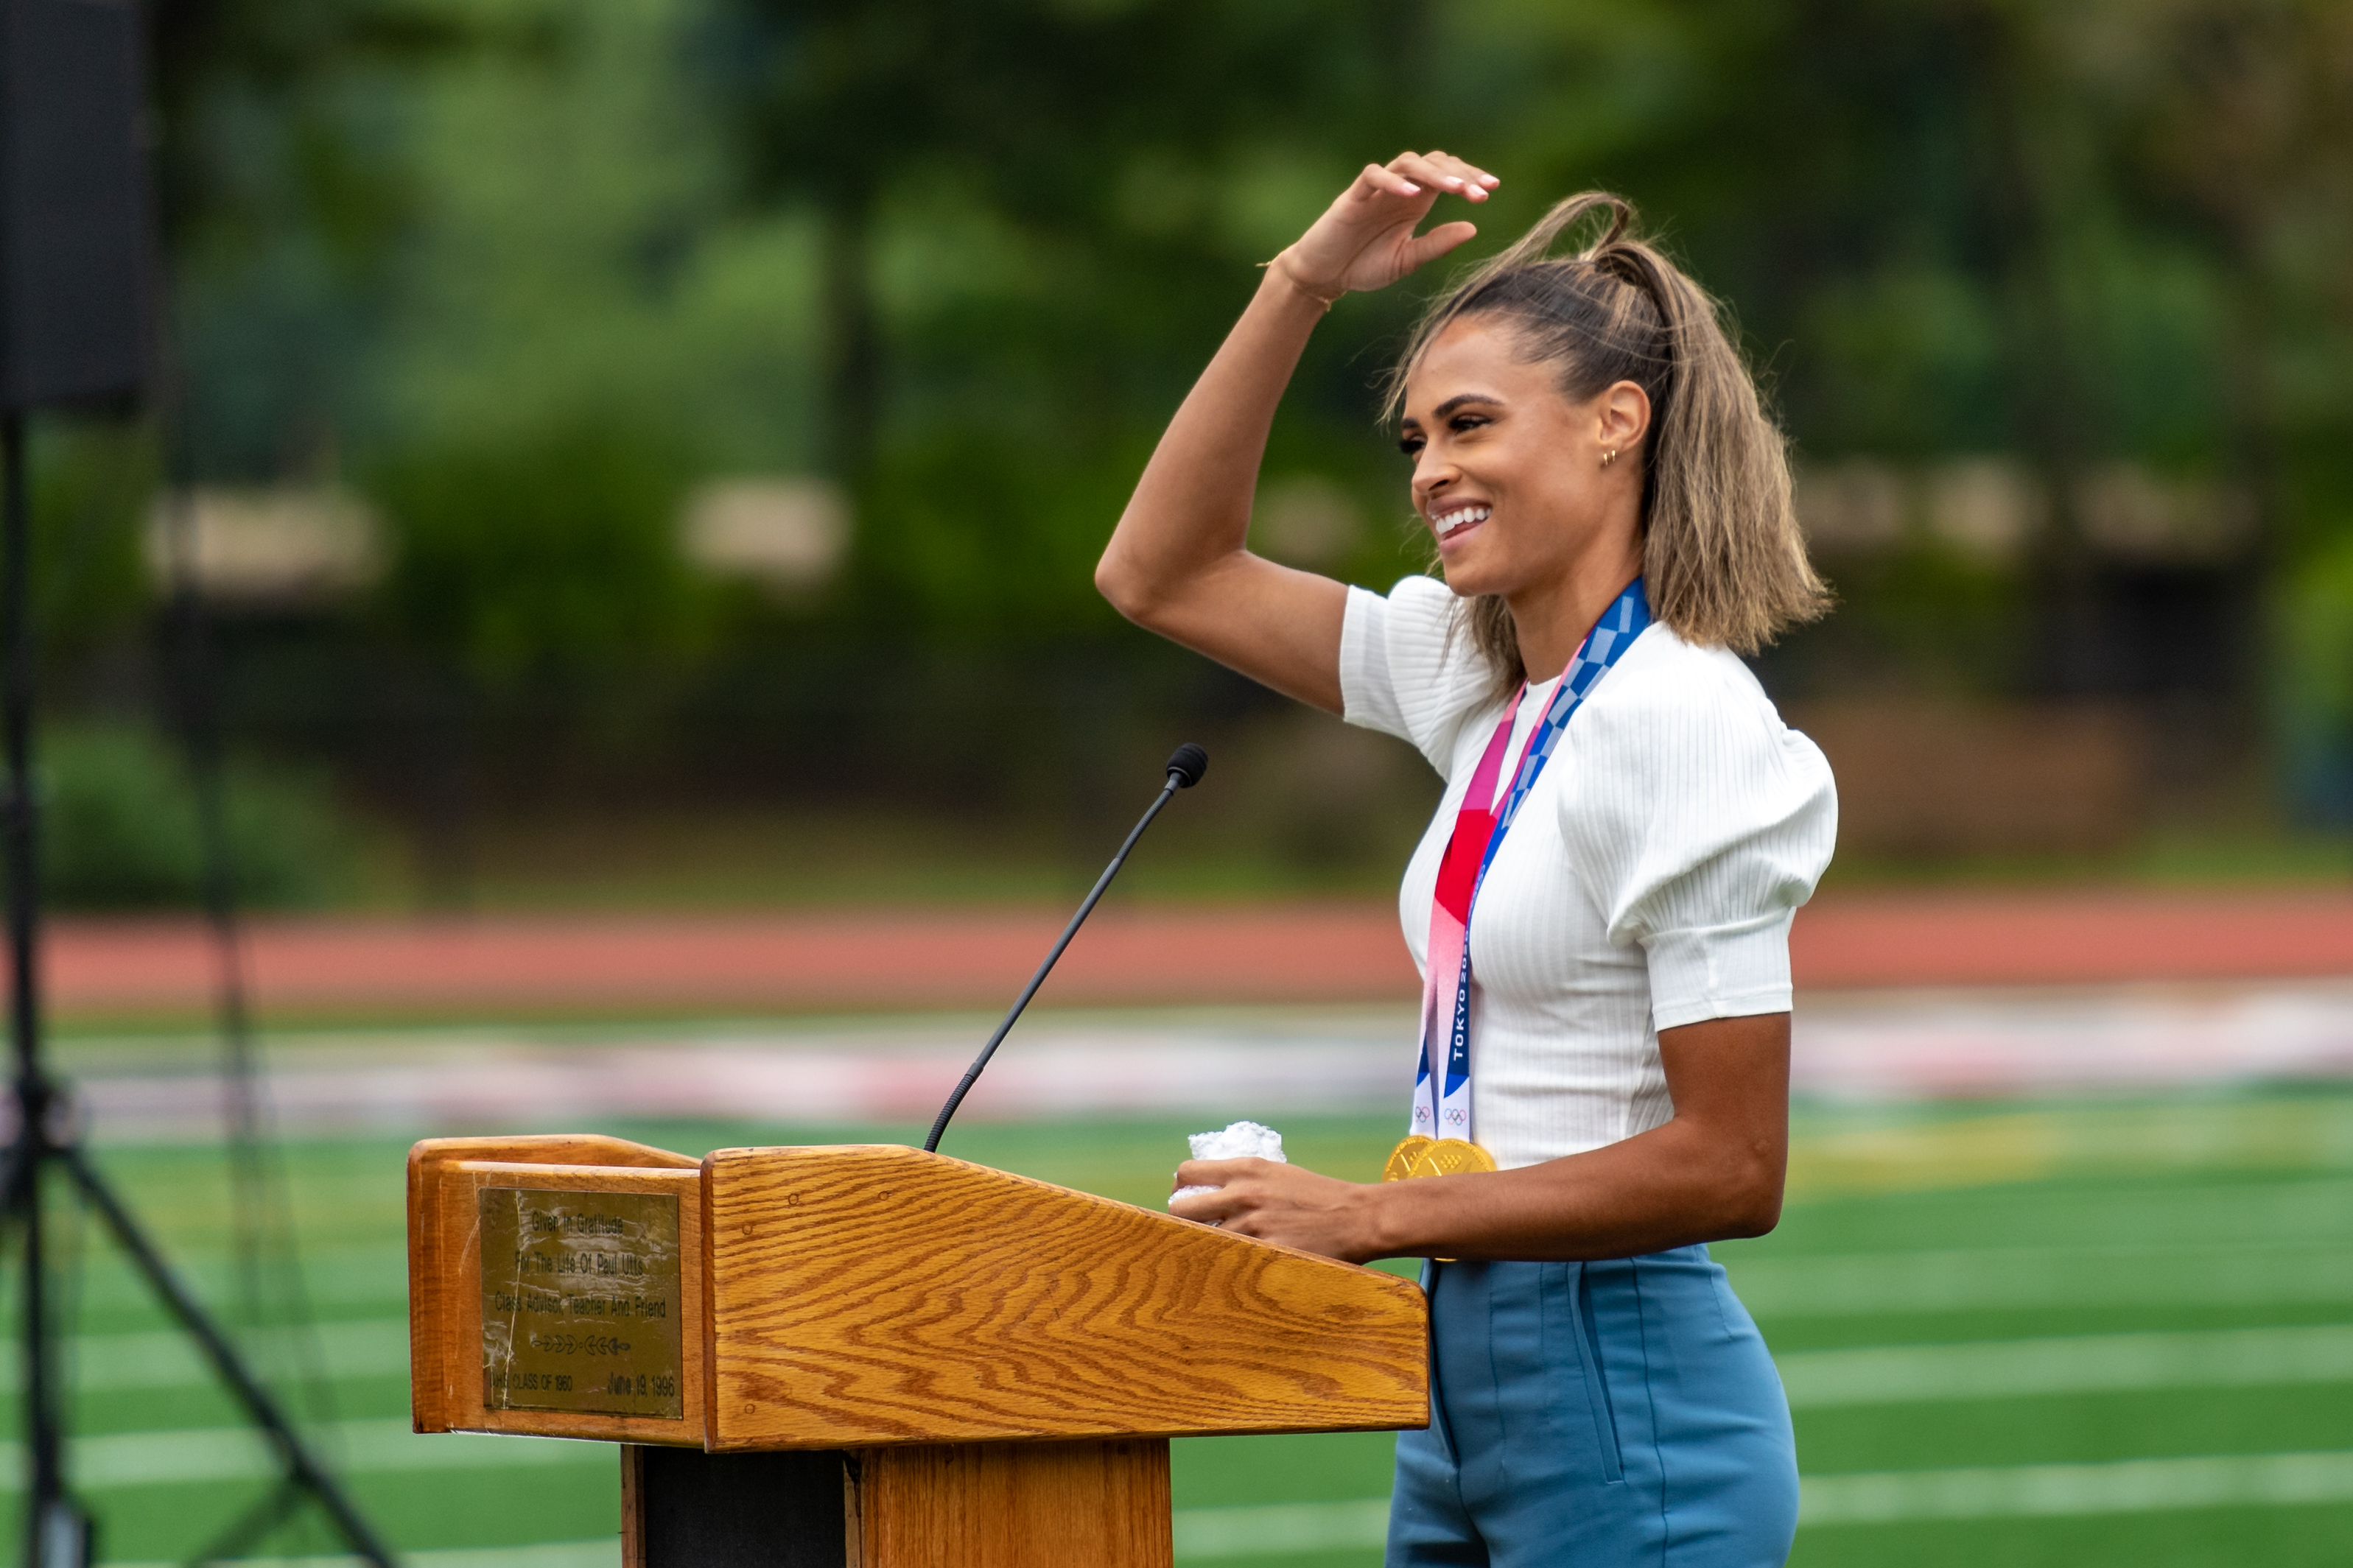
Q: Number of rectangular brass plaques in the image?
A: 1